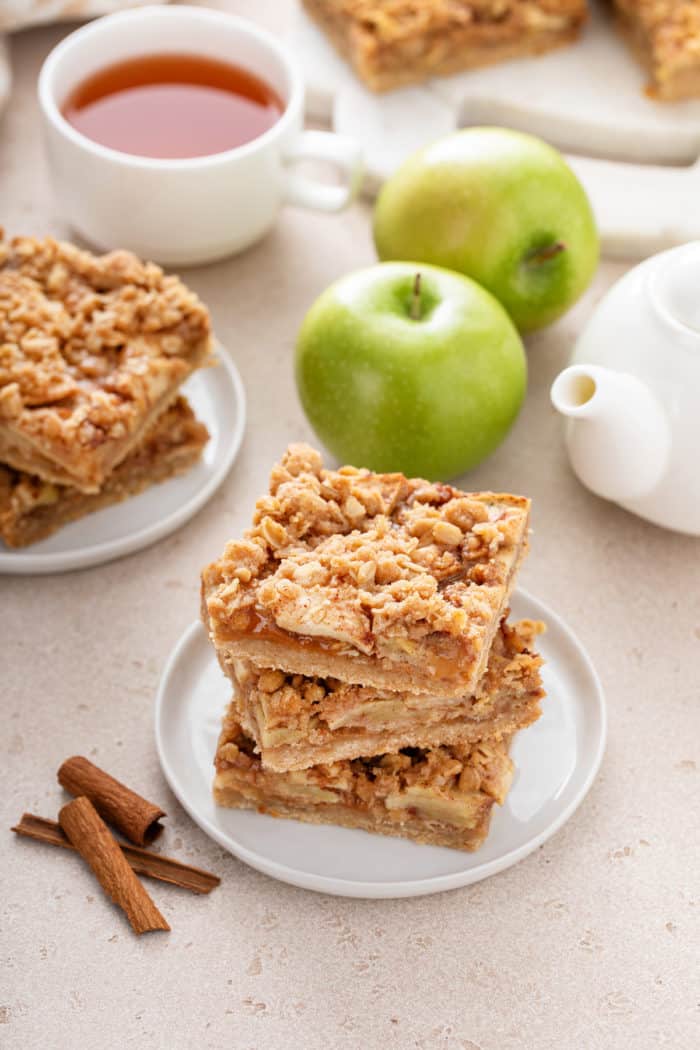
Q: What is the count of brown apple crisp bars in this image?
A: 7